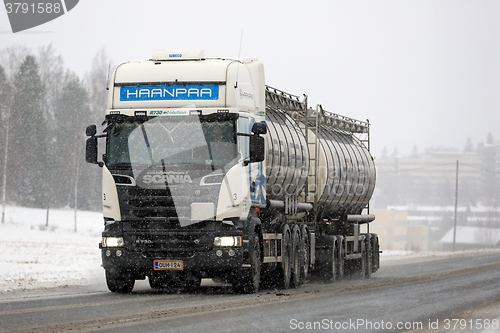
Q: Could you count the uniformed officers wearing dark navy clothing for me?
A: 0